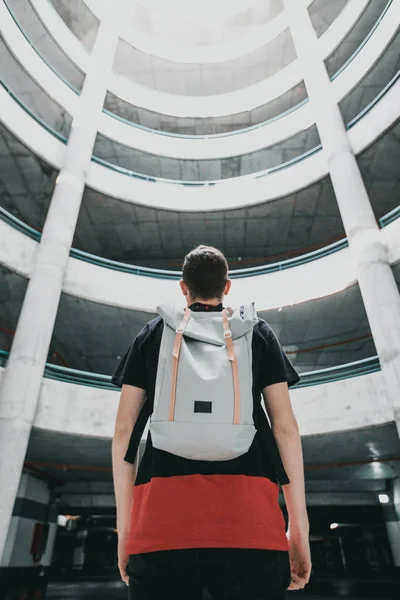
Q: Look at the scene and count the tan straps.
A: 2